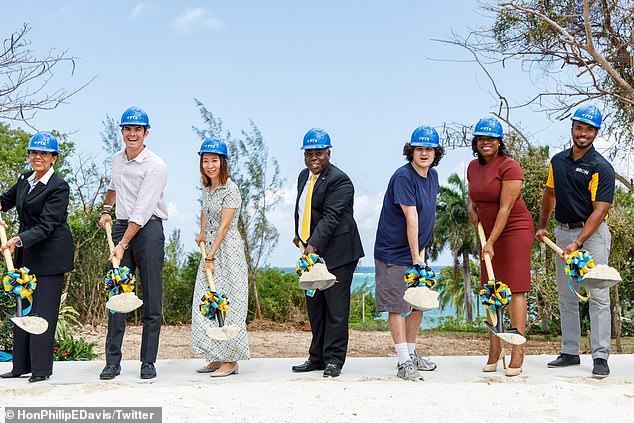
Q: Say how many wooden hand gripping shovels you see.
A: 7